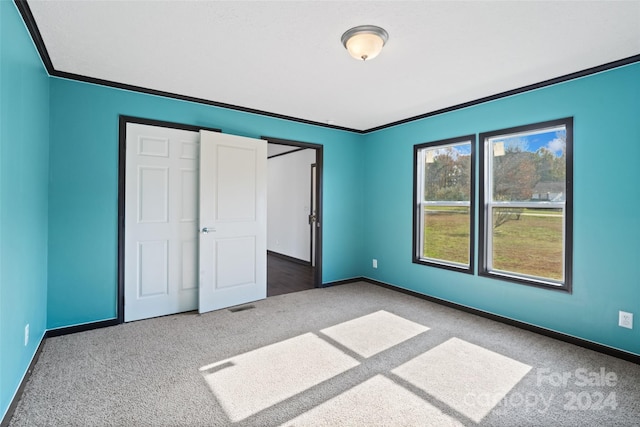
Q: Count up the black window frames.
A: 2